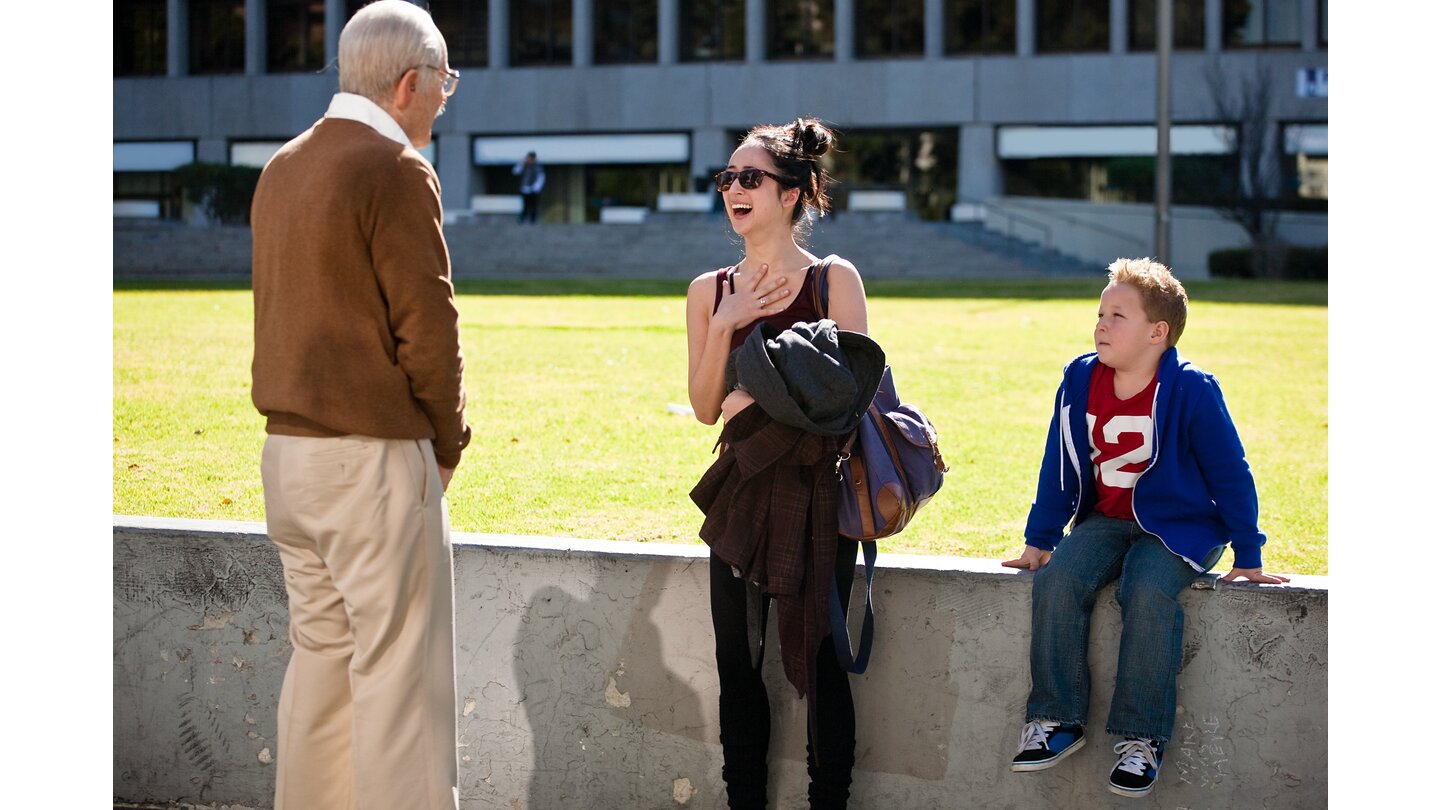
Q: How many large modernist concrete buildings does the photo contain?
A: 1